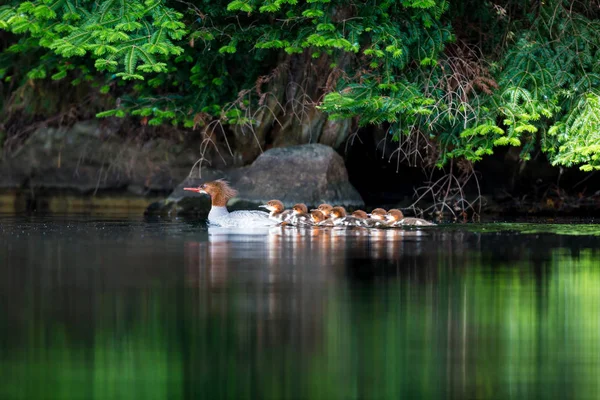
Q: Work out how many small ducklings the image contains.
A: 8